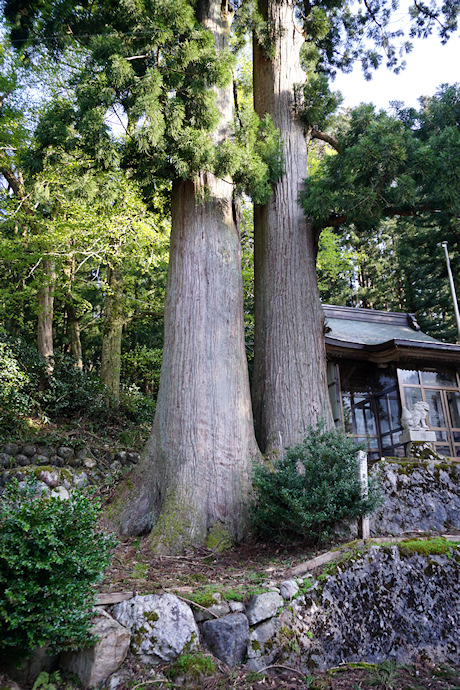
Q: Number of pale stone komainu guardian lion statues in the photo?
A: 1